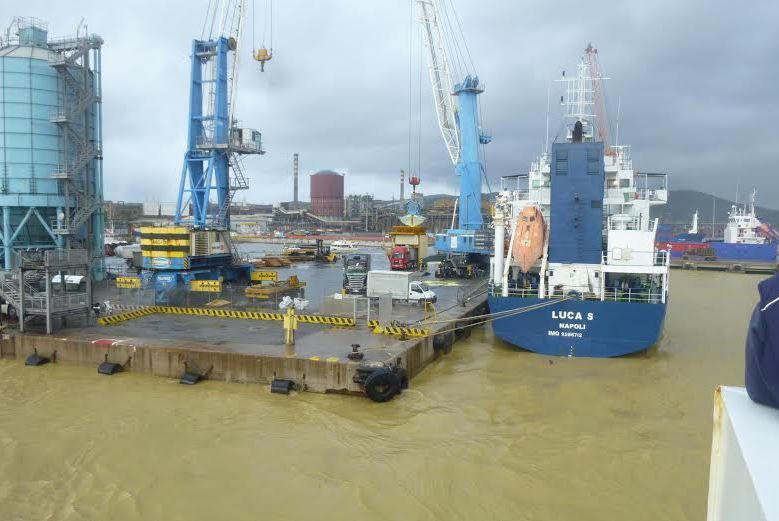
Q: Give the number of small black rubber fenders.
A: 4